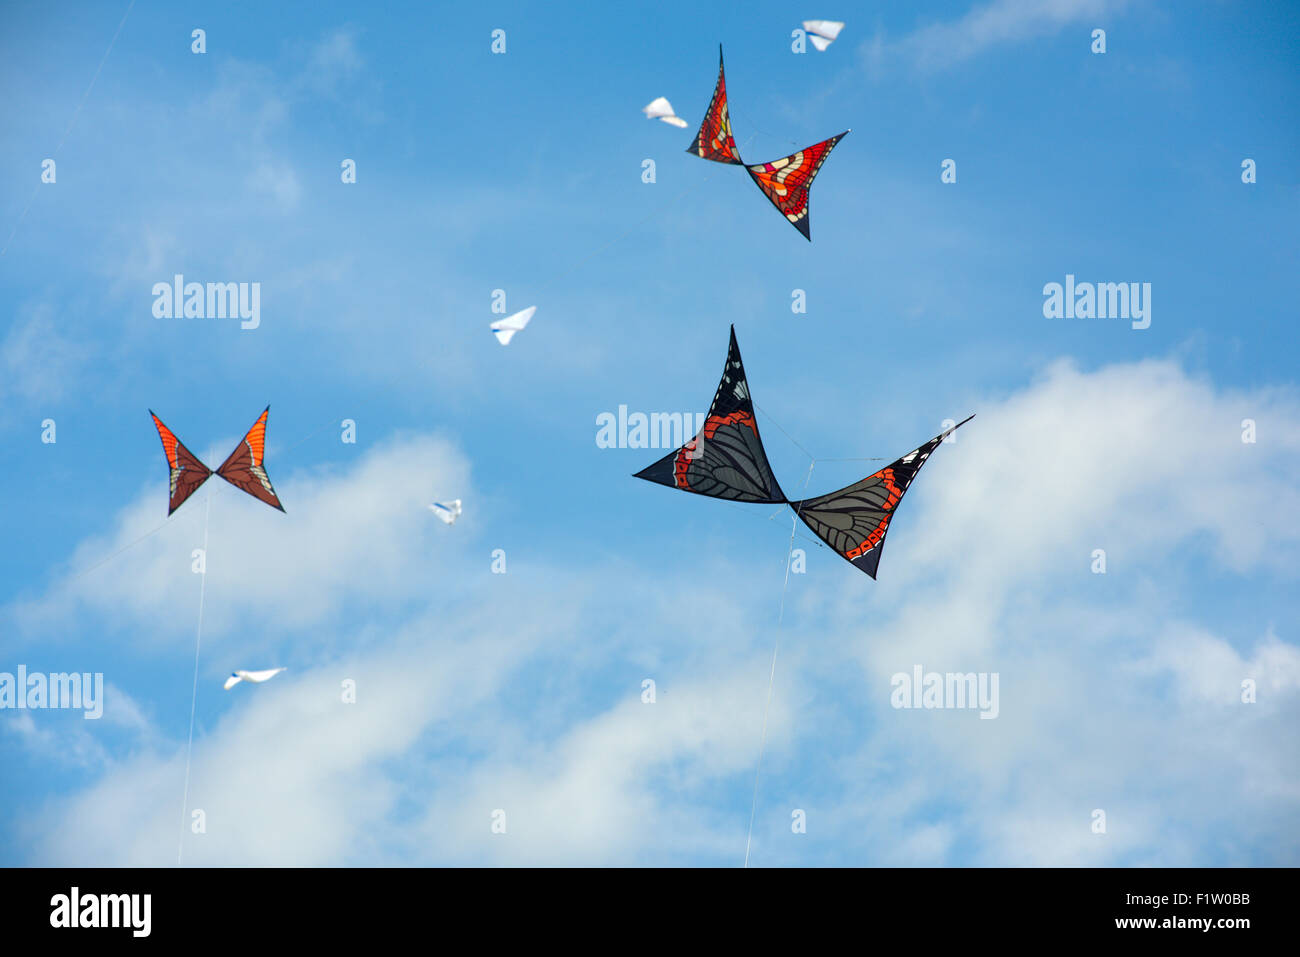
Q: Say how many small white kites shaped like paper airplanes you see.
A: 5